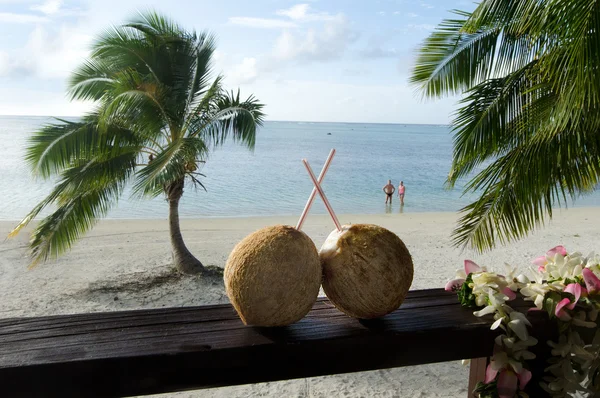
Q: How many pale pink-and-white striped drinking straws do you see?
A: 2